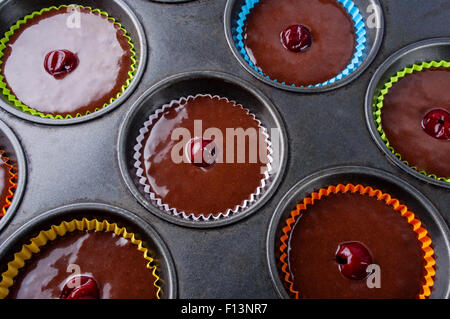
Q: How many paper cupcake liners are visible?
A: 7